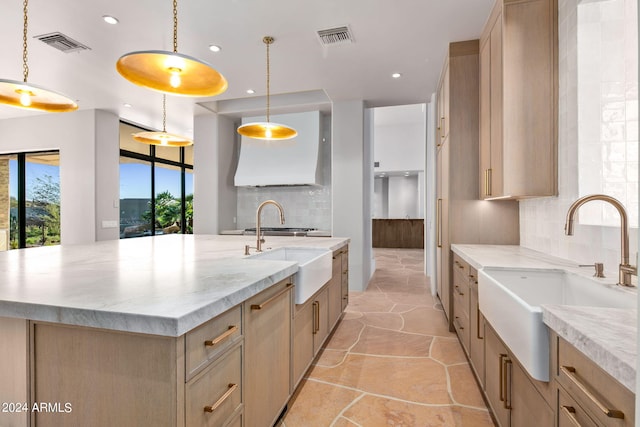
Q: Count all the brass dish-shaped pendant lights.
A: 4